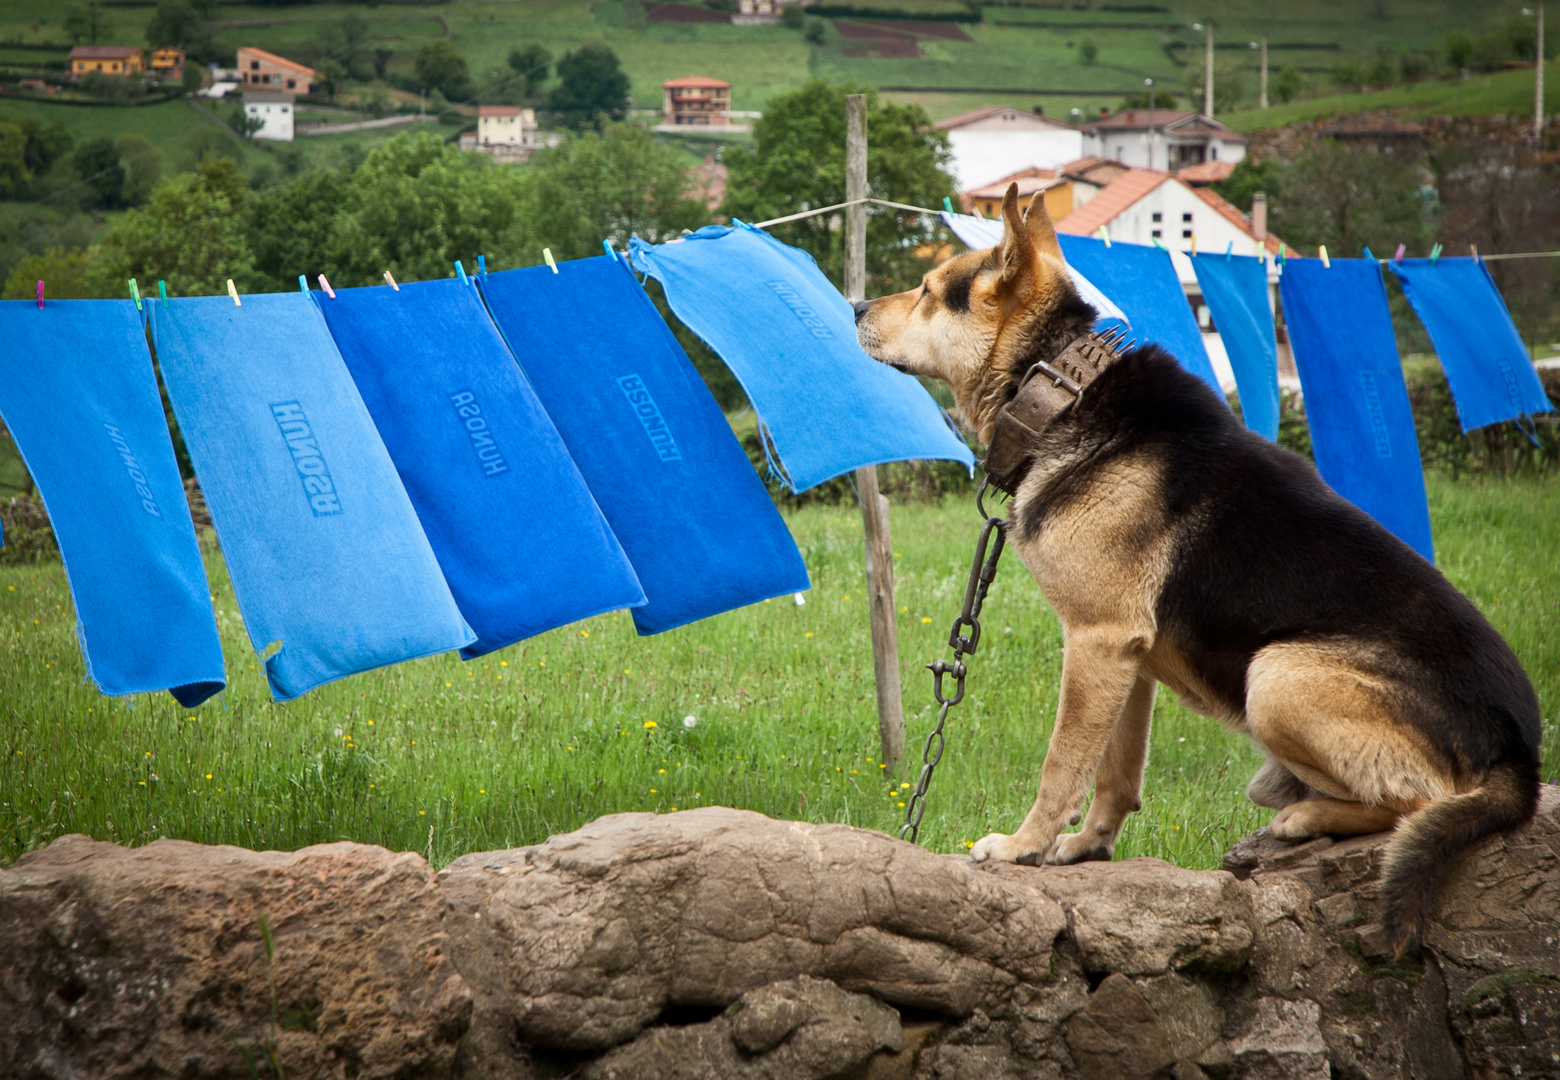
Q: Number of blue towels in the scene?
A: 9